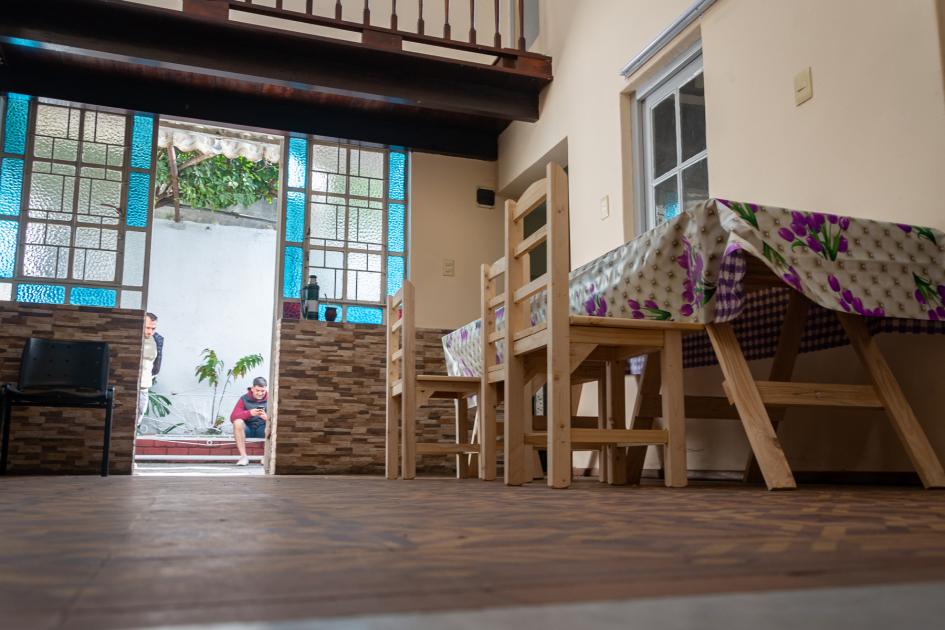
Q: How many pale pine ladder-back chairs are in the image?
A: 3